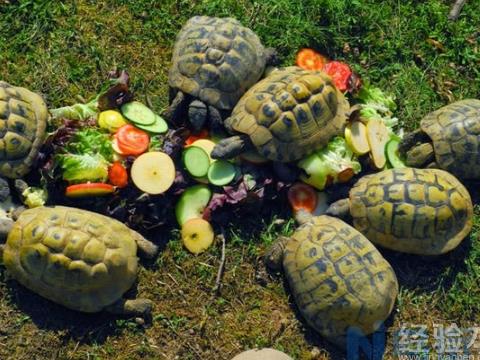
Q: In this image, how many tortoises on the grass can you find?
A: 7